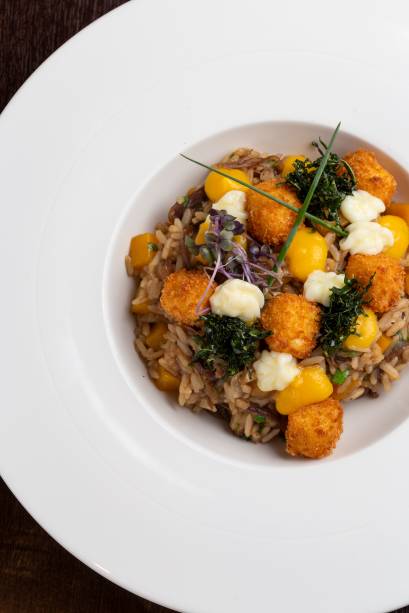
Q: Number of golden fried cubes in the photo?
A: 6